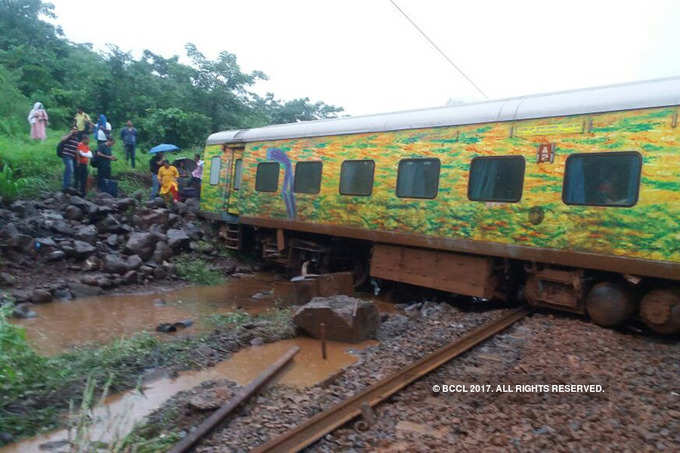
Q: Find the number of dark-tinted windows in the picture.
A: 6